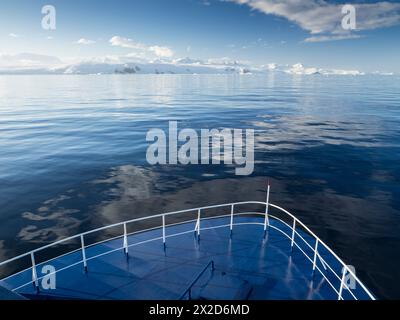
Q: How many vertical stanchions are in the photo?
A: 10